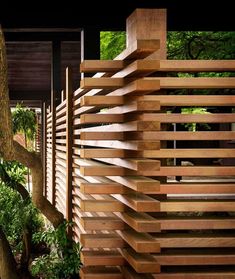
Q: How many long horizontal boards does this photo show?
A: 13